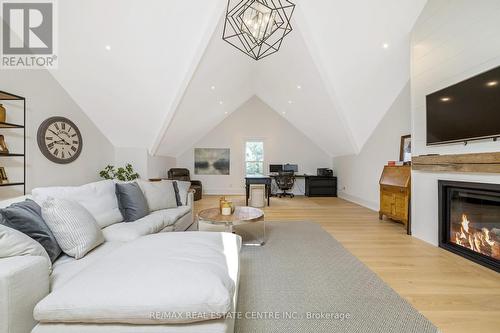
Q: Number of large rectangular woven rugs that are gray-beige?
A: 1